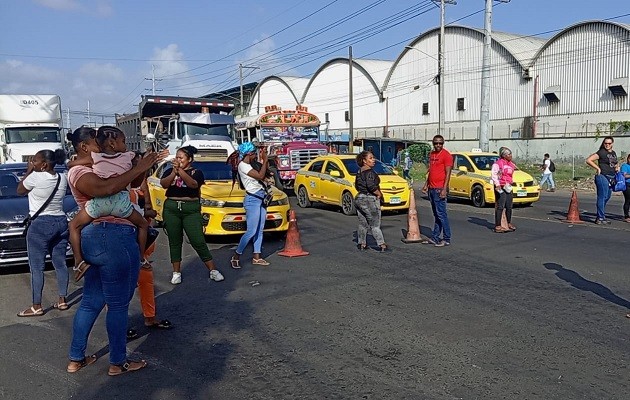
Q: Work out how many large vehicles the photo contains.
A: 3